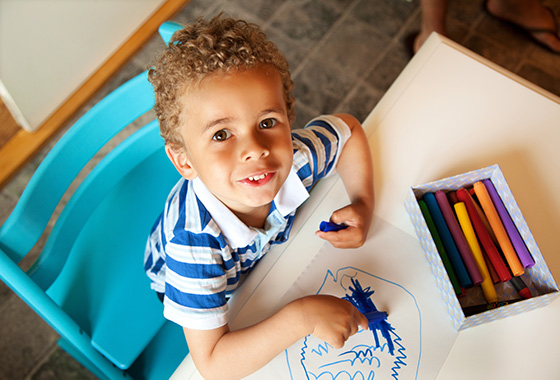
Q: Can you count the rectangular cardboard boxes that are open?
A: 1